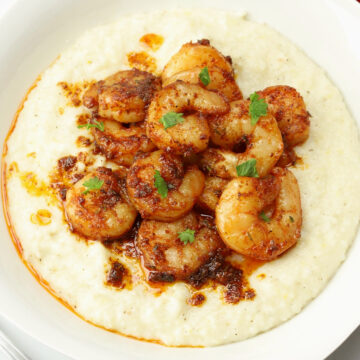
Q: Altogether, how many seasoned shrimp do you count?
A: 11